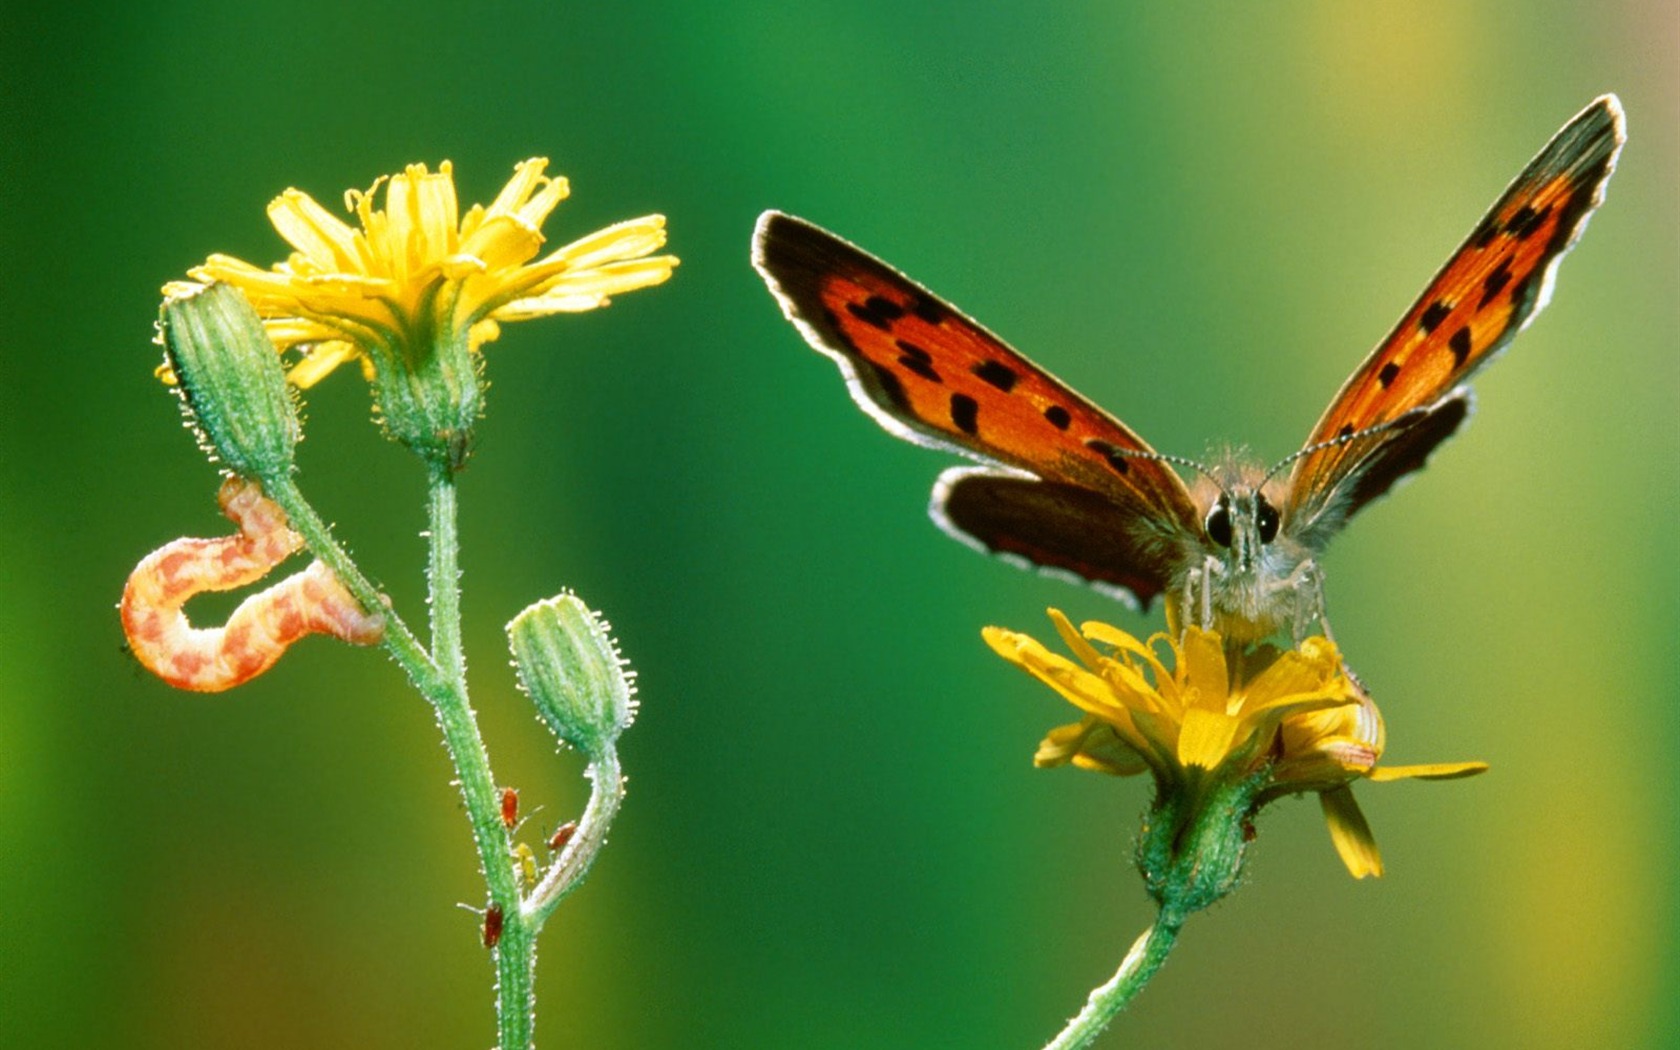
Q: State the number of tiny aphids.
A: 4